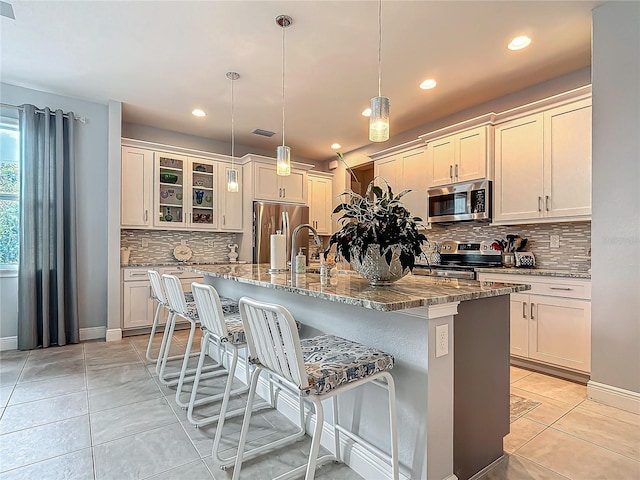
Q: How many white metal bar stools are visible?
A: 4